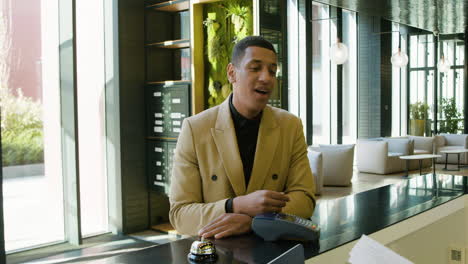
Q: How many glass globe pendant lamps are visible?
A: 3